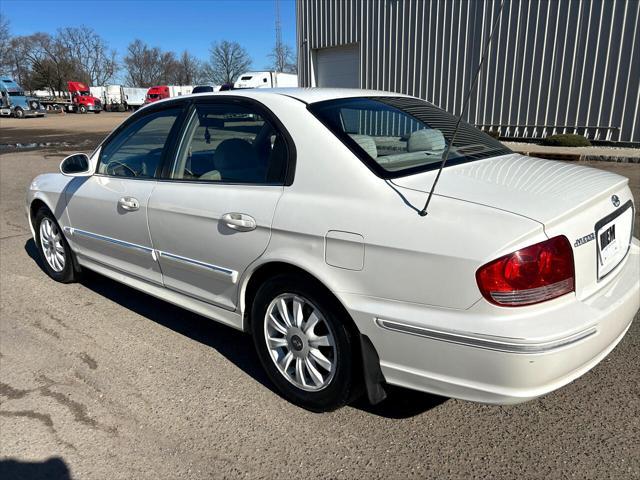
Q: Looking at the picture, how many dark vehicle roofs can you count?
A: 2